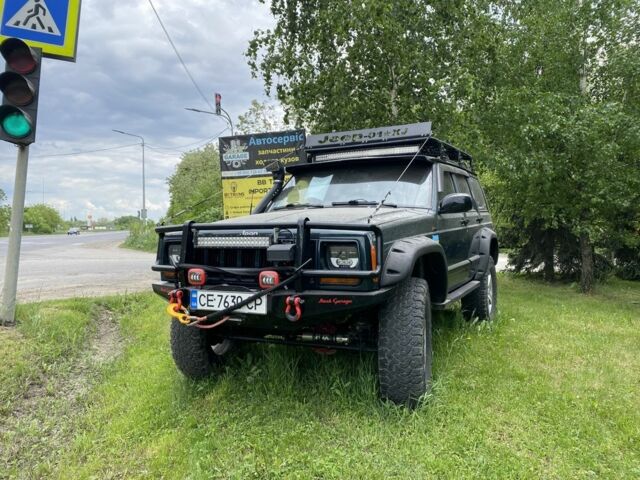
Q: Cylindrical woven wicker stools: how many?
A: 0